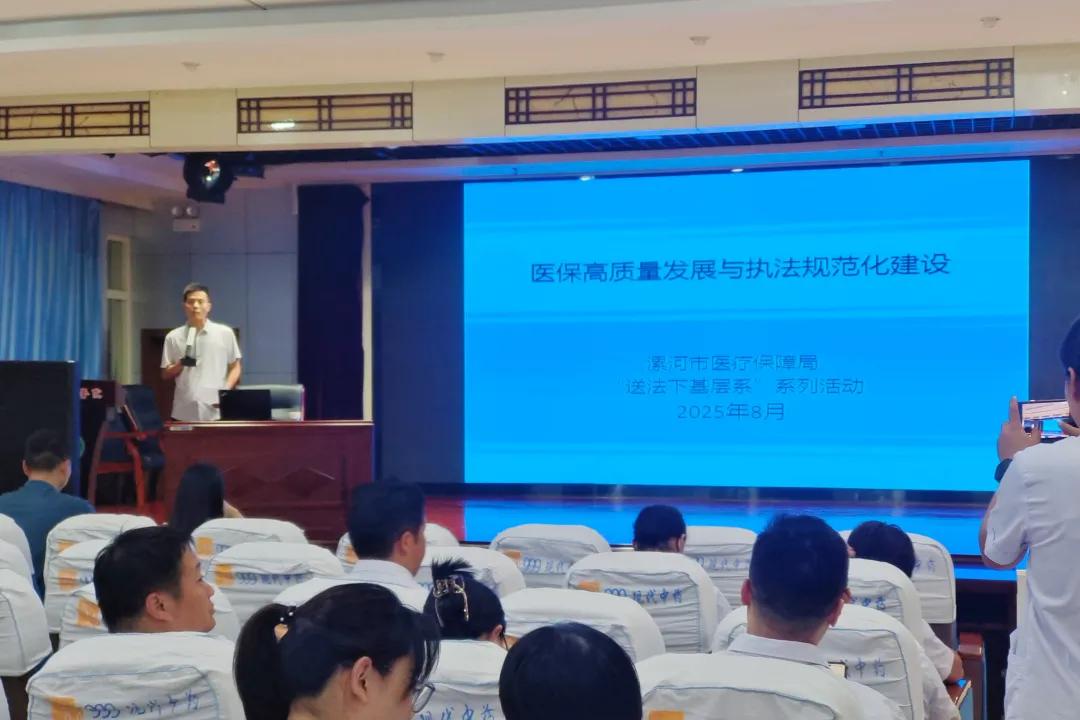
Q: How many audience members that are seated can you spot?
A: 10